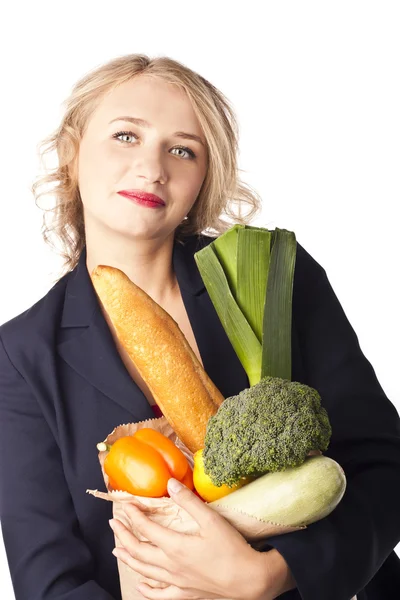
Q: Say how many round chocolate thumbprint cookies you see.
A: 0